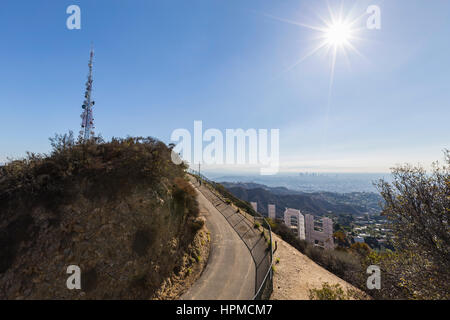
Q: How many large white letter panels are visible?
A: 4